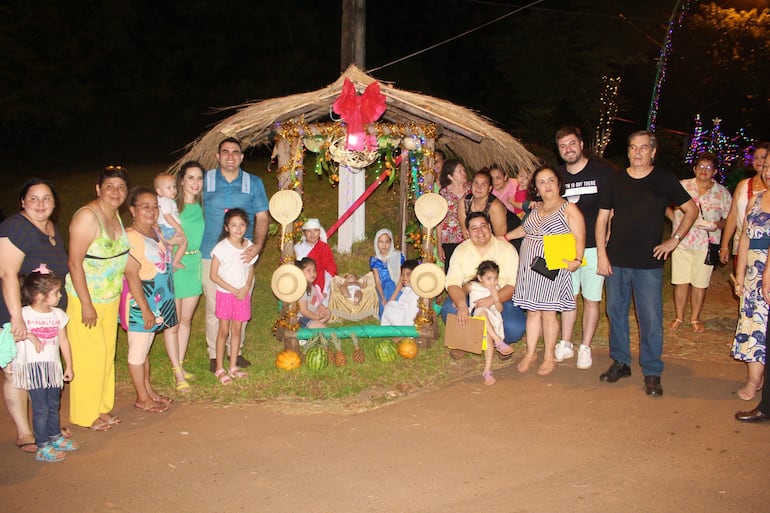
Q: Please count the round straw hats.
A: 2